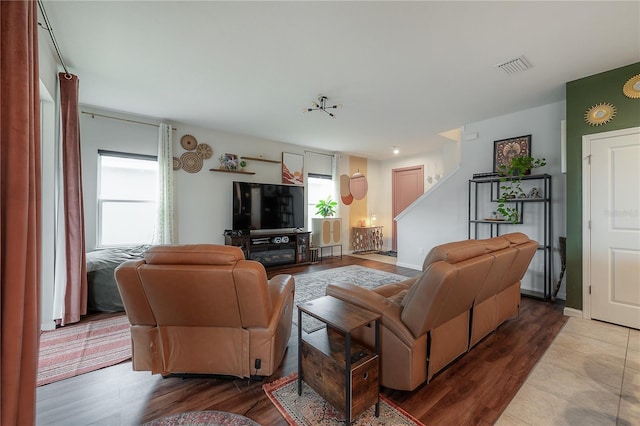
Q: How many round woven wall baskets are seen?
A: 4